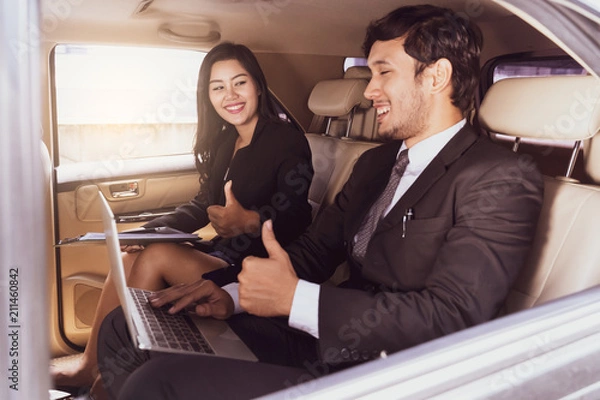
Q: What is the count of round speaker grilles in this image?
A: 1